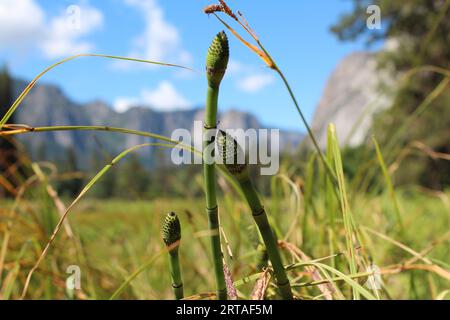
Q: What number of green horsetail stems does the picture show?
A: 3